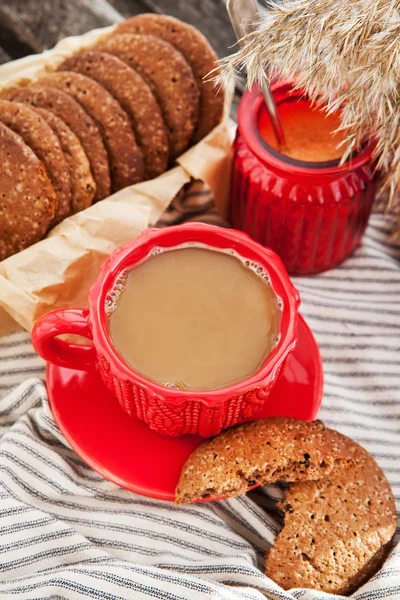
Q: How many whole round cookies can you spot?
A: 8